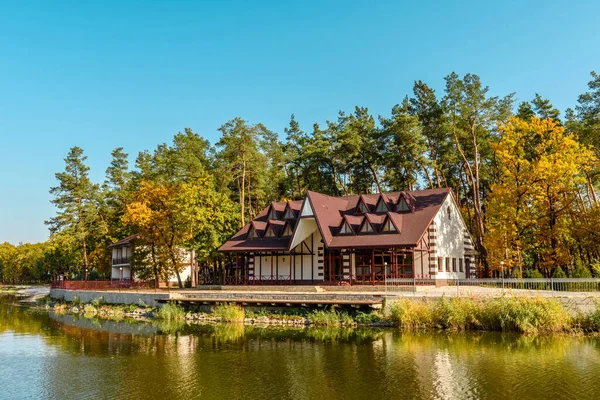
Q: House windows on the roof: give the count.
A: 11